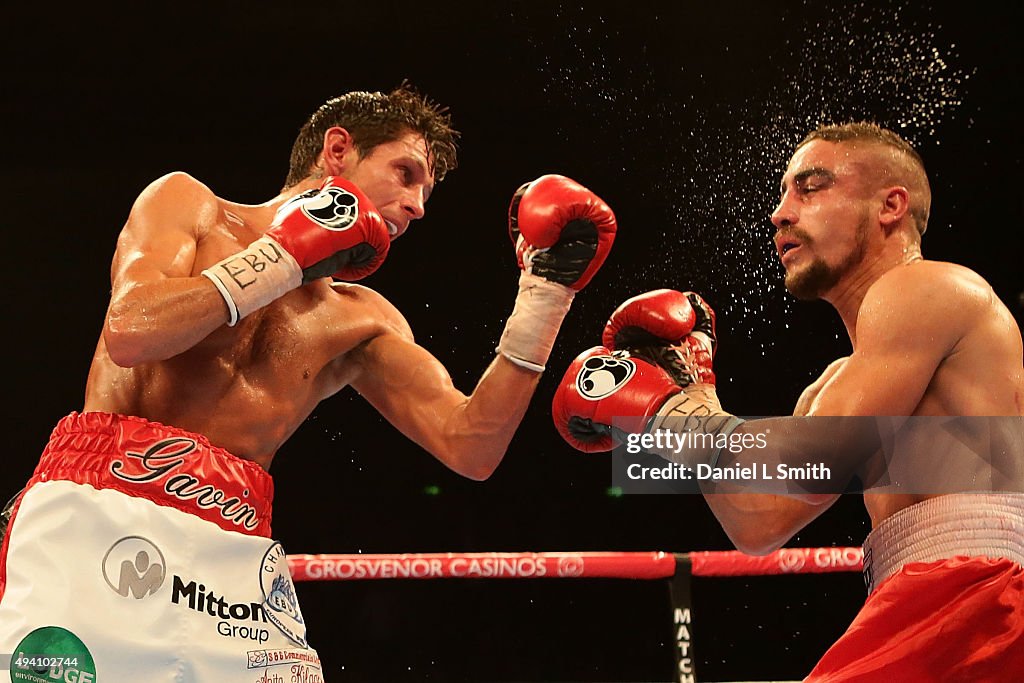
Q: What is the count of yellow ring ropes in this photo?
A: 0